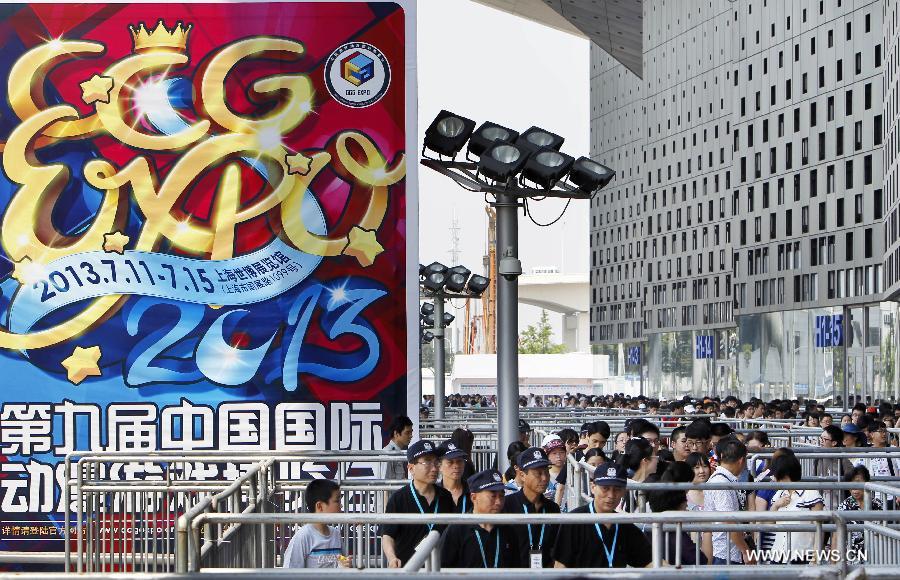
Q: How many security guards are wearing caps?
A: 5